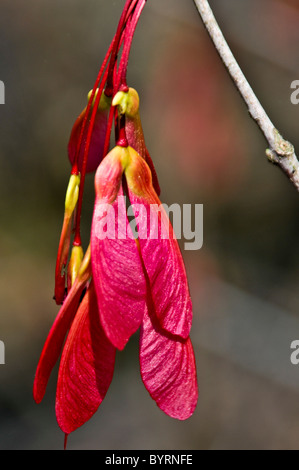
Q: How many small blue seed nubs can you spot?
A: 0